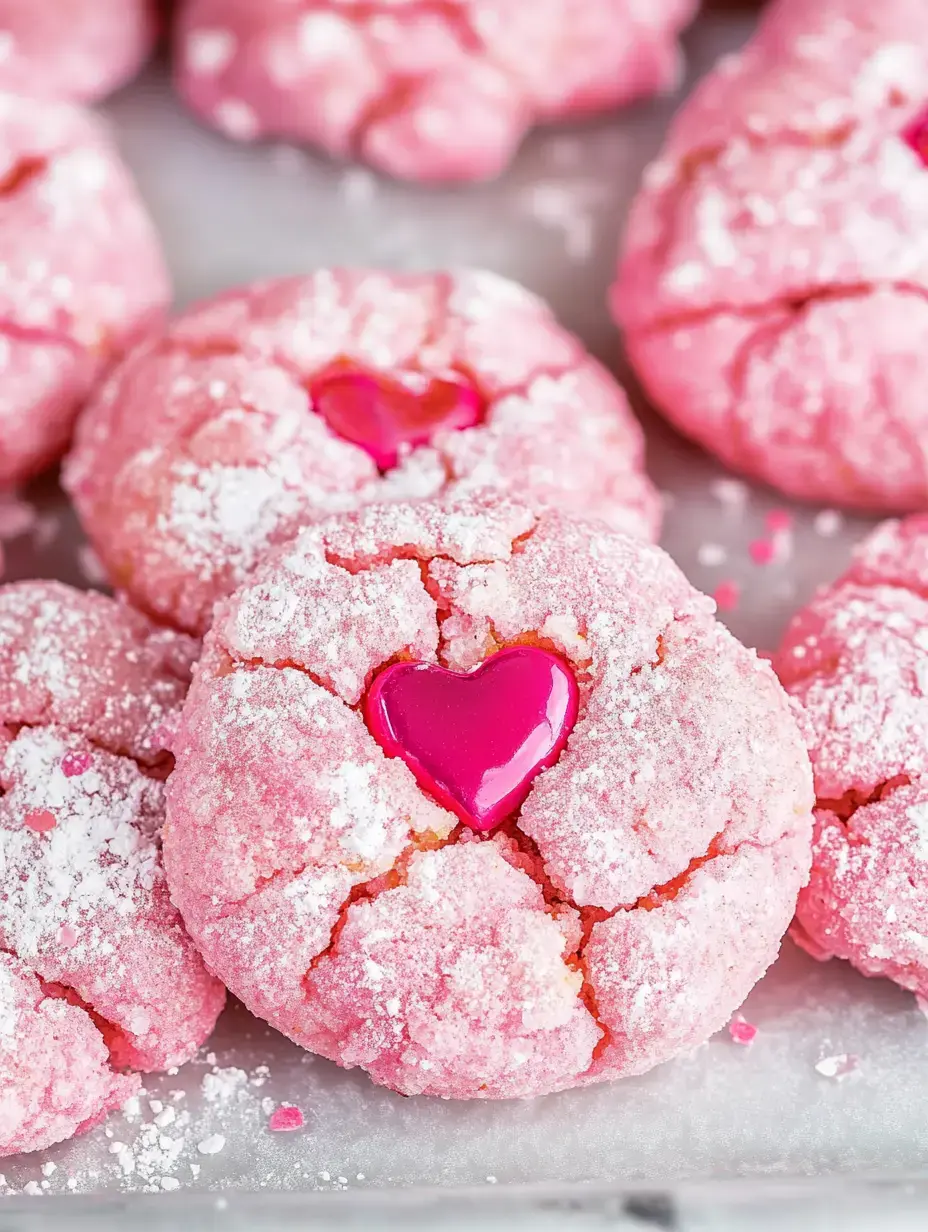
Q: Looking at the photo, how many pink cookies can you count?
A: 8